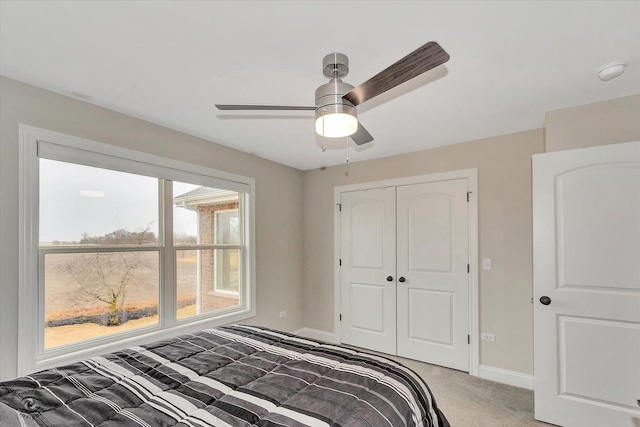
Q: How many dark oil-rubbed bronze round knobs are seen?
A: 3